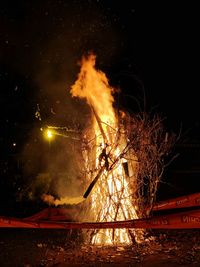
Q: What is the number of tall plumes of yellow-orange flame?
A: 1